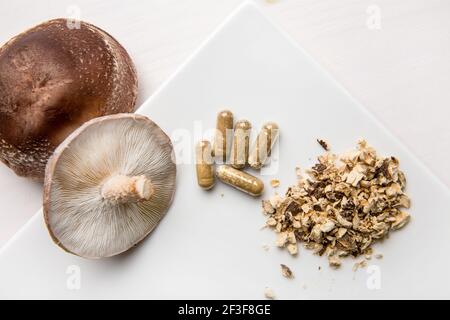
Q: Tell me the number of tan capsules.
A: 5